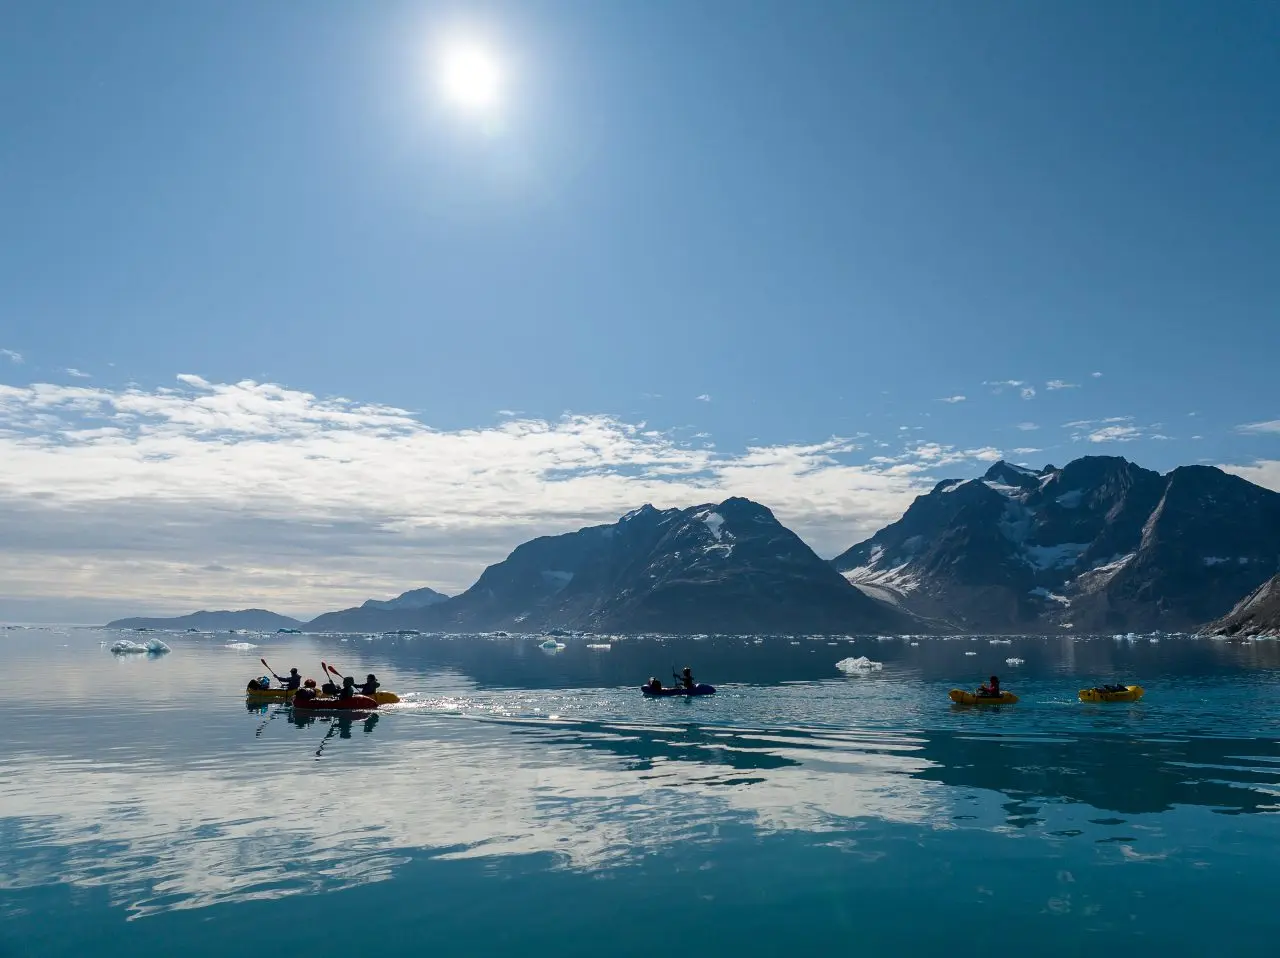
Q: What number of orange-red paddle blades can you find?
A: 3